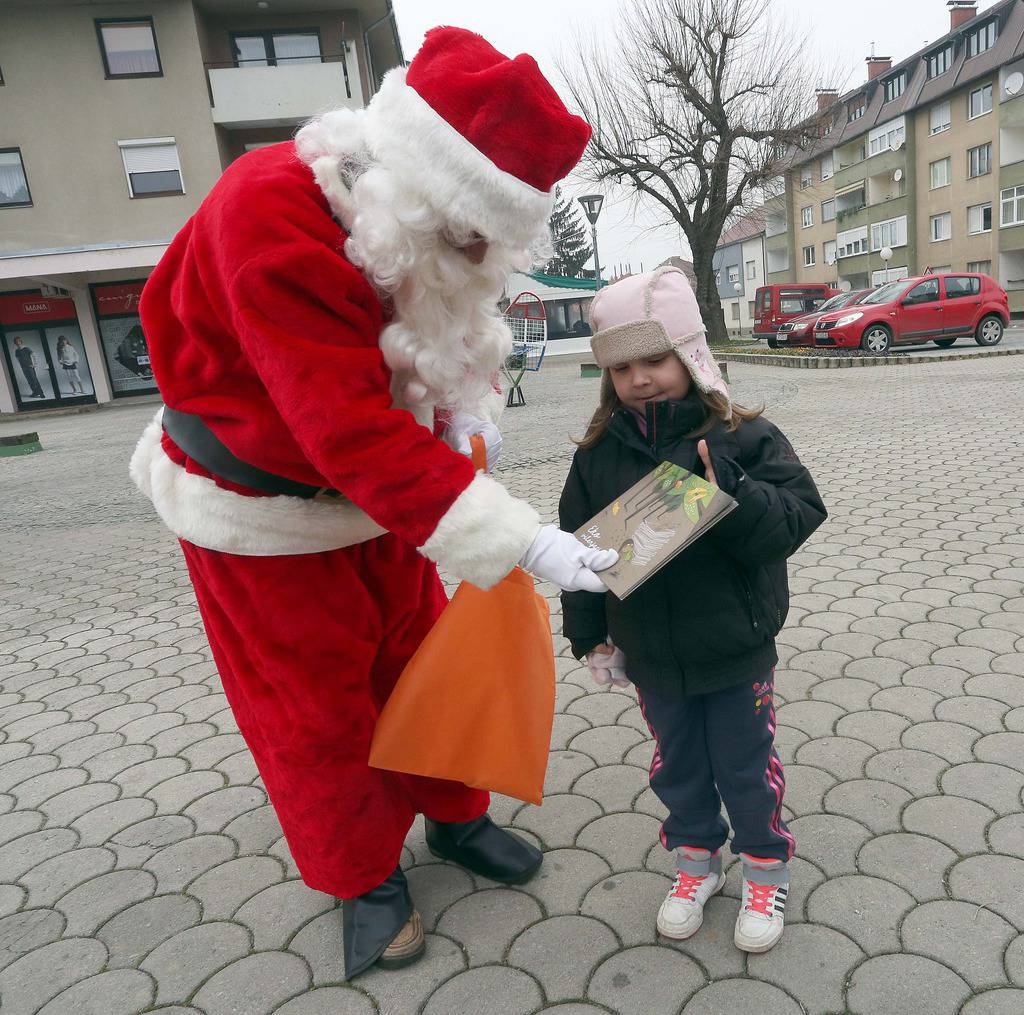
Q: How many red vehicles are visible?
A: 3